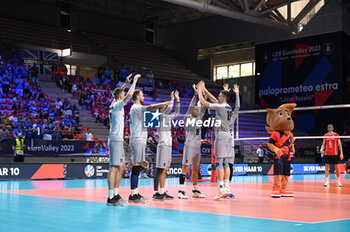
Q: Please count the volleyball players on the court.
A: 7